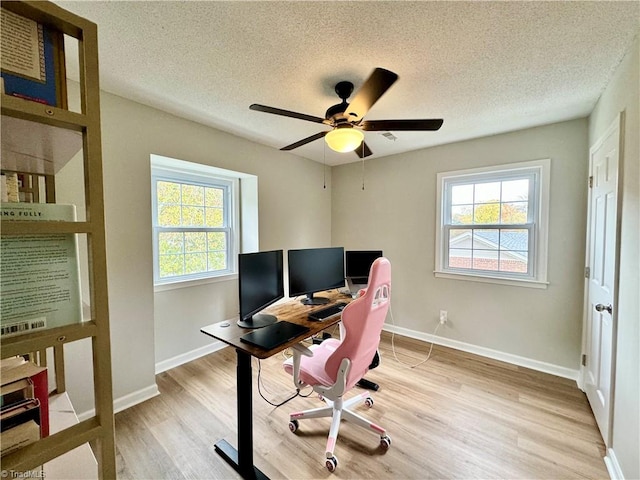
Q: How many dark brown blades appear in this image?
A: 5